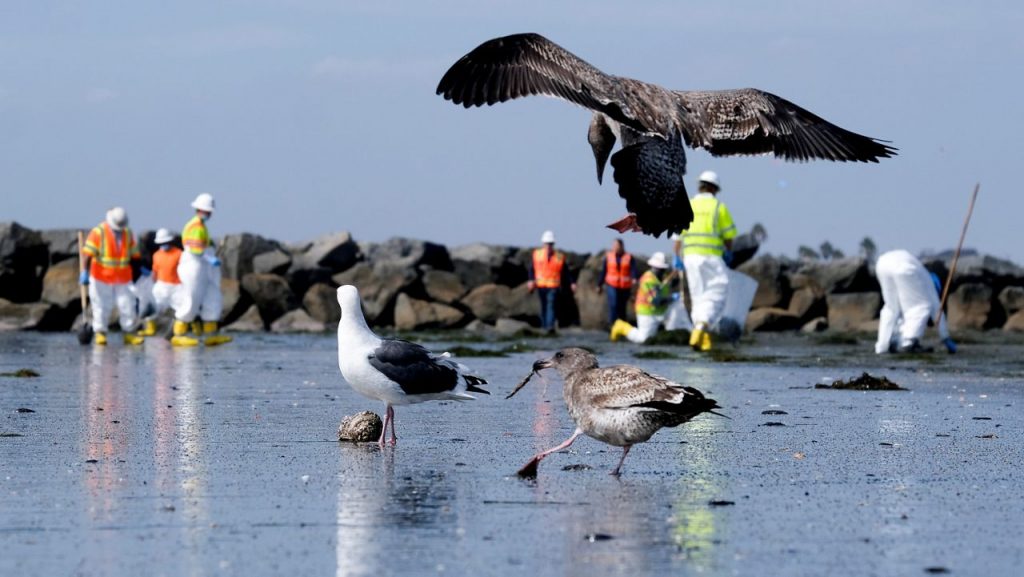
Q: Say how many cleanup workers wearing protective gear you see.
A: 8